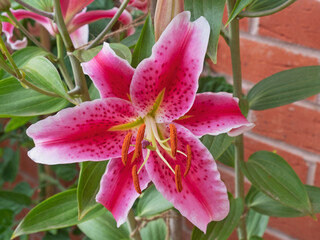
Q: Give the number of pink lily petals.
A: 6